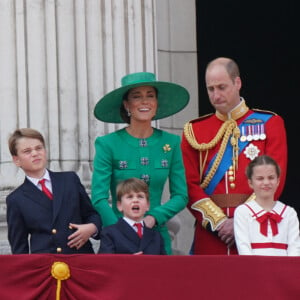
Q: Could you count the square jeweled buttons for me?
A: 5